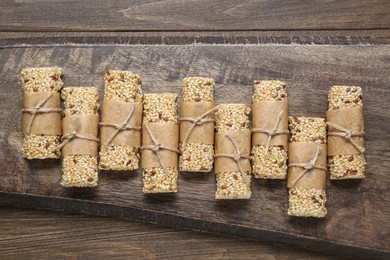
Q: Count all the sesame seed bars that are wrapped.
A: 9